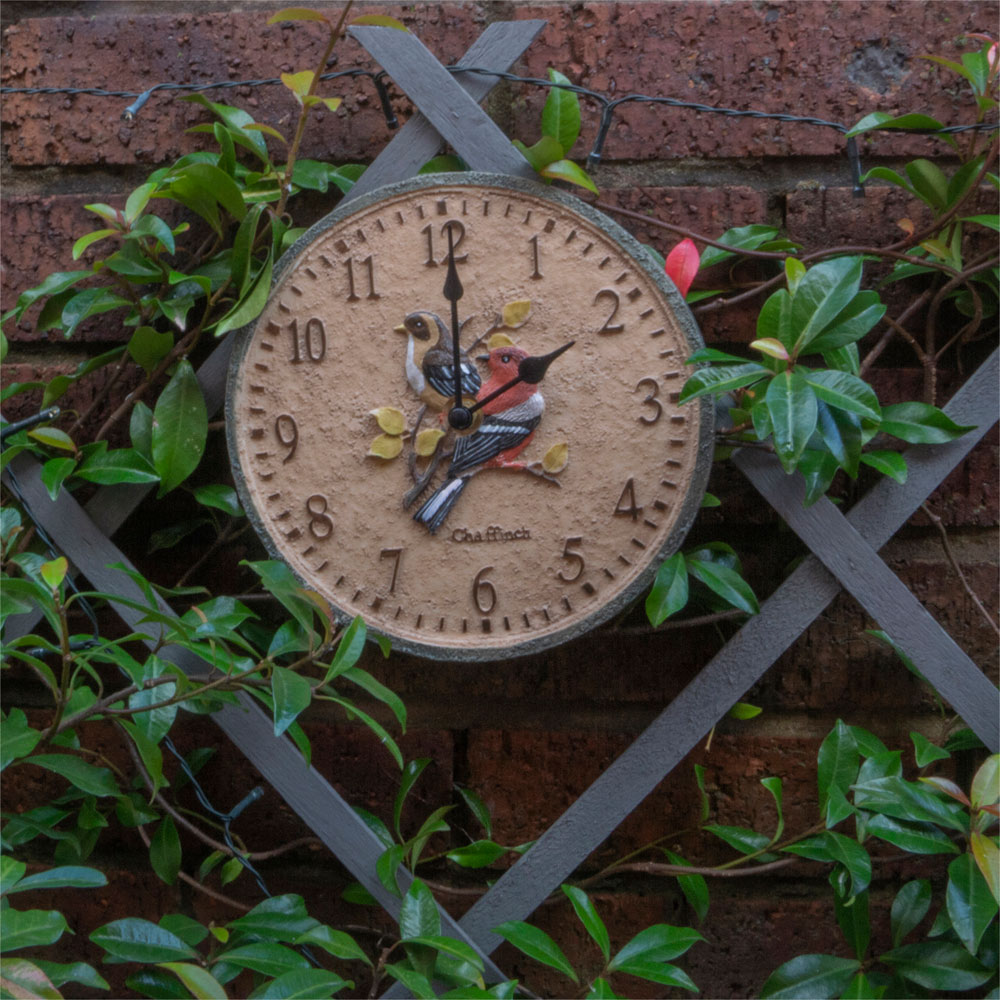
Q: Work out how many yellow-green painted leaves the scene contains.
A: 6